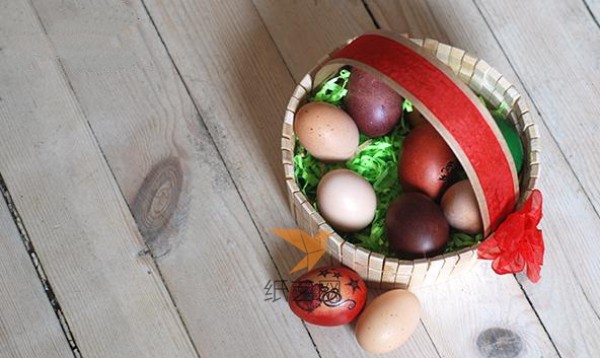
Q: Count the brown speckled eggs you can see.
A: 2